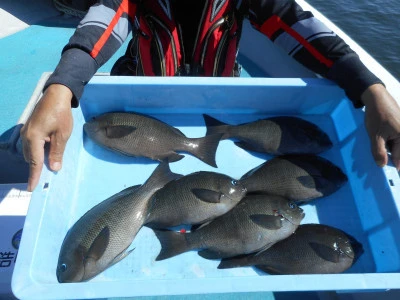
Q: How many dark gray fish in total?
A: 7